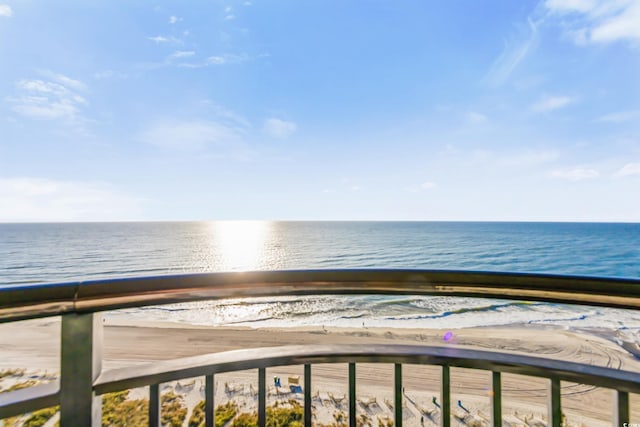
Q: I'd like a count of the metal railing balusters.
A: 10